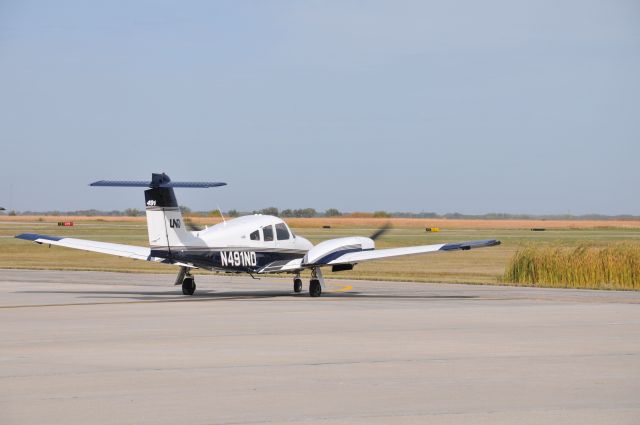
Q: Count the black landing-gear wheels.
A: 3